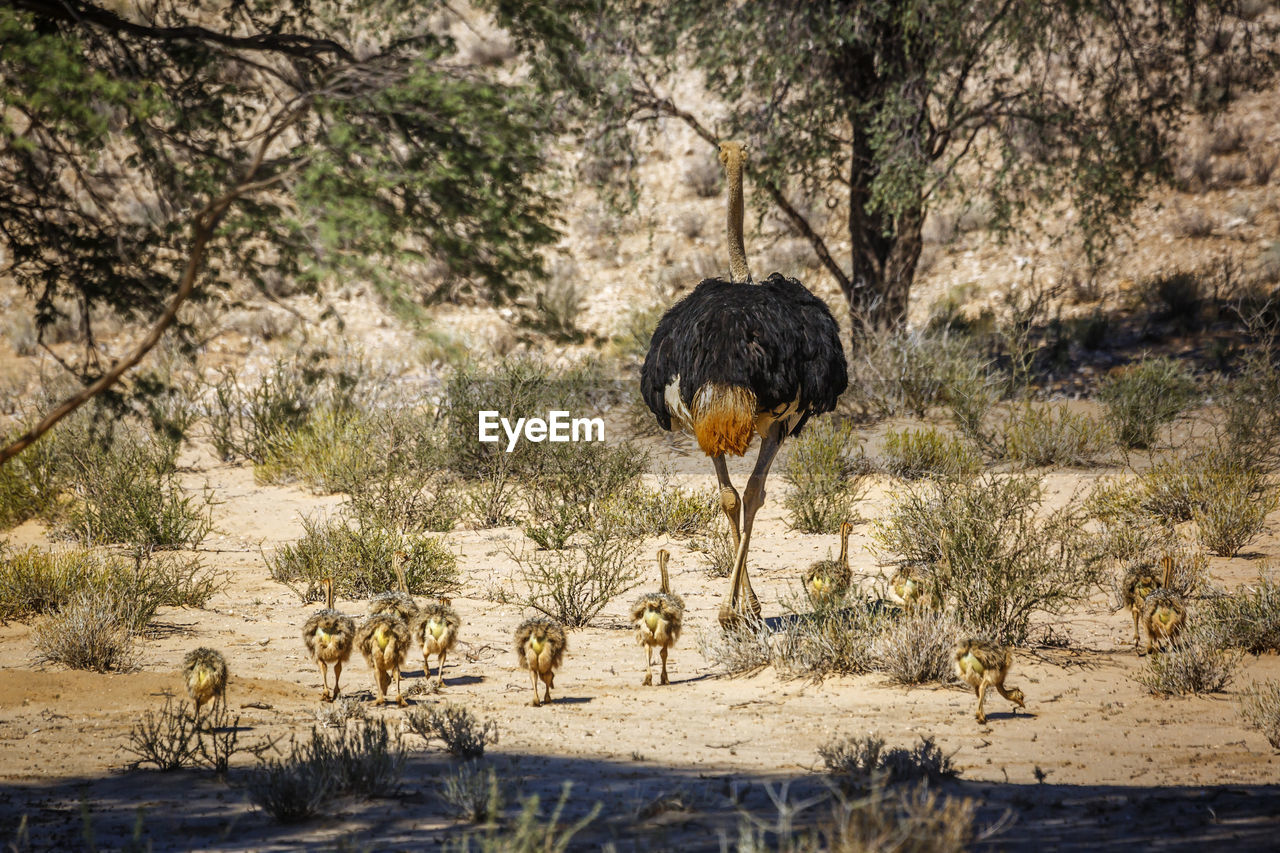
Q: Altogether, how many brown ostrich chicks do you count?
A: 12